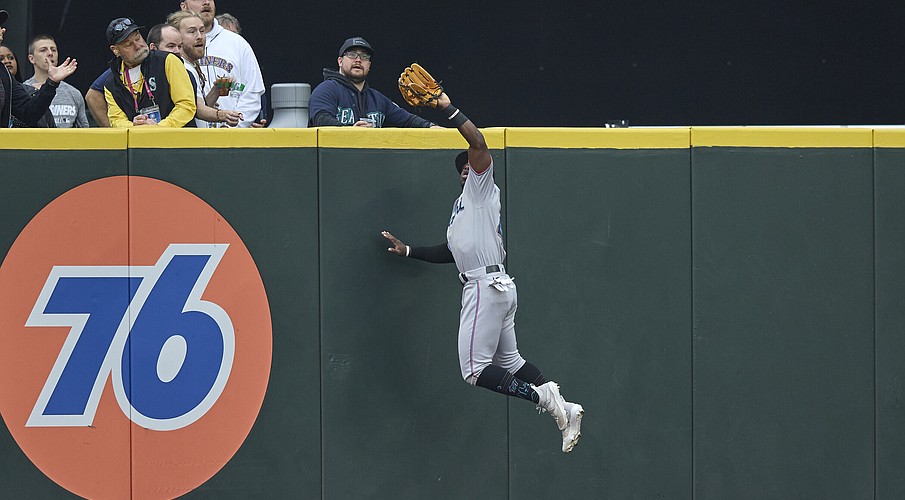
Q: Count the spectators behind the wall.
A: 9